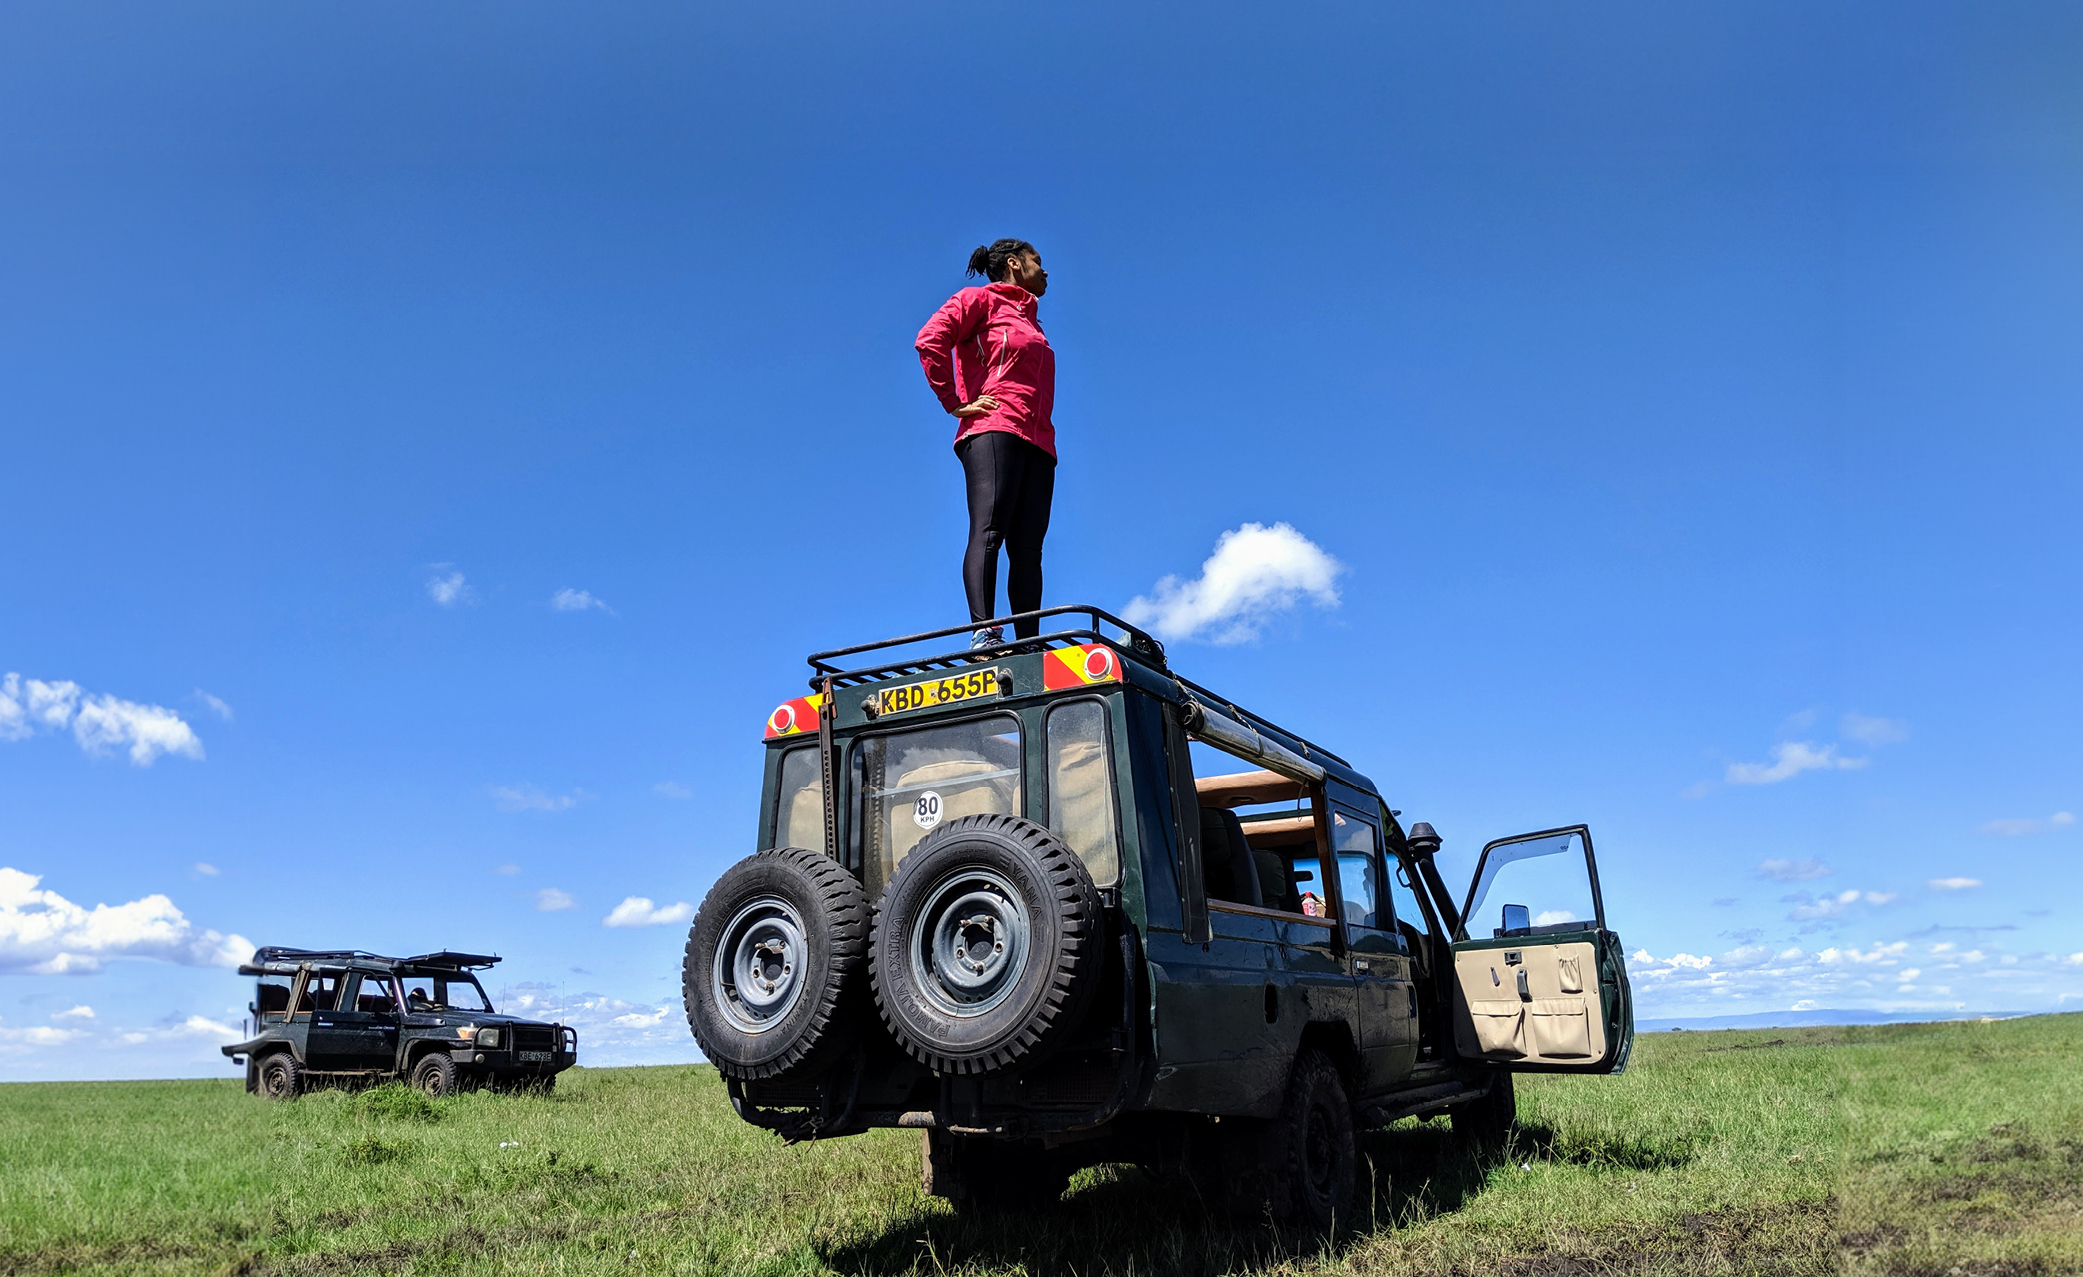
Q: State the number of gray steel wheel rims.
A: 2